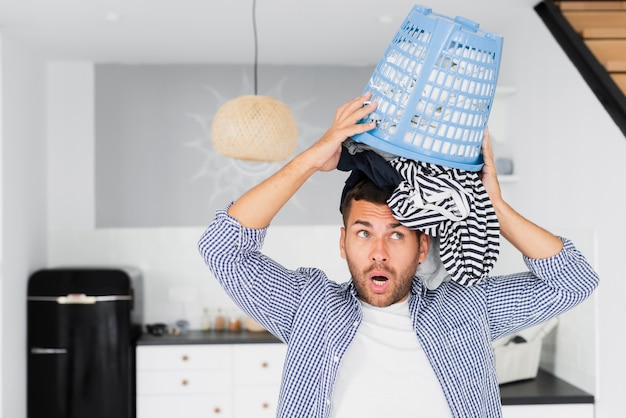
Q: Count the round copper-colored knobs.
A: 5